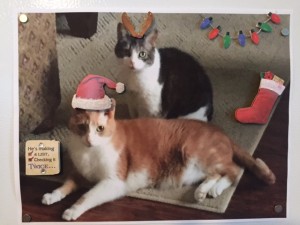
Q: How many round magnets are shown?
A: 4